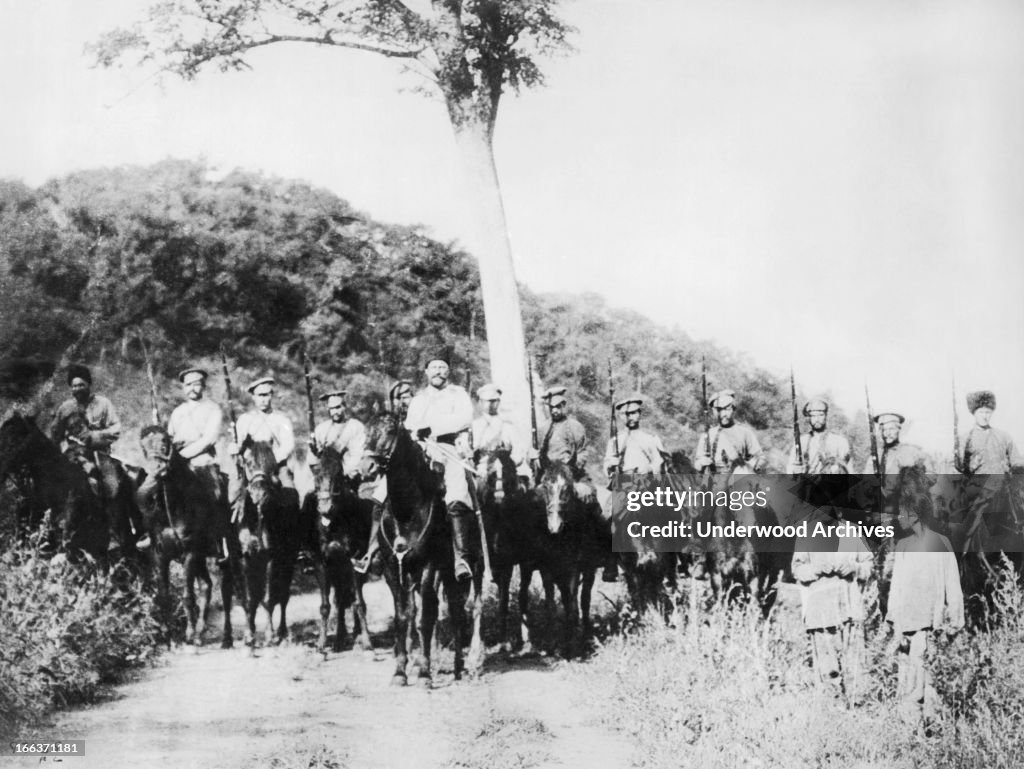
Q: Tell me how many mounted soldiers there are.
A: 13